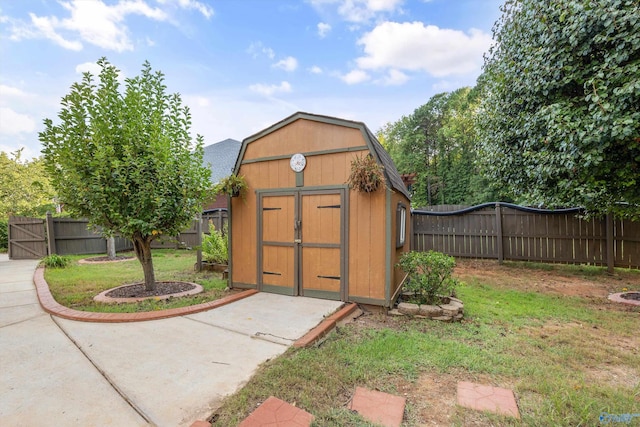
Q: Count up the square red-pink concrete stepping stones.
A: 3